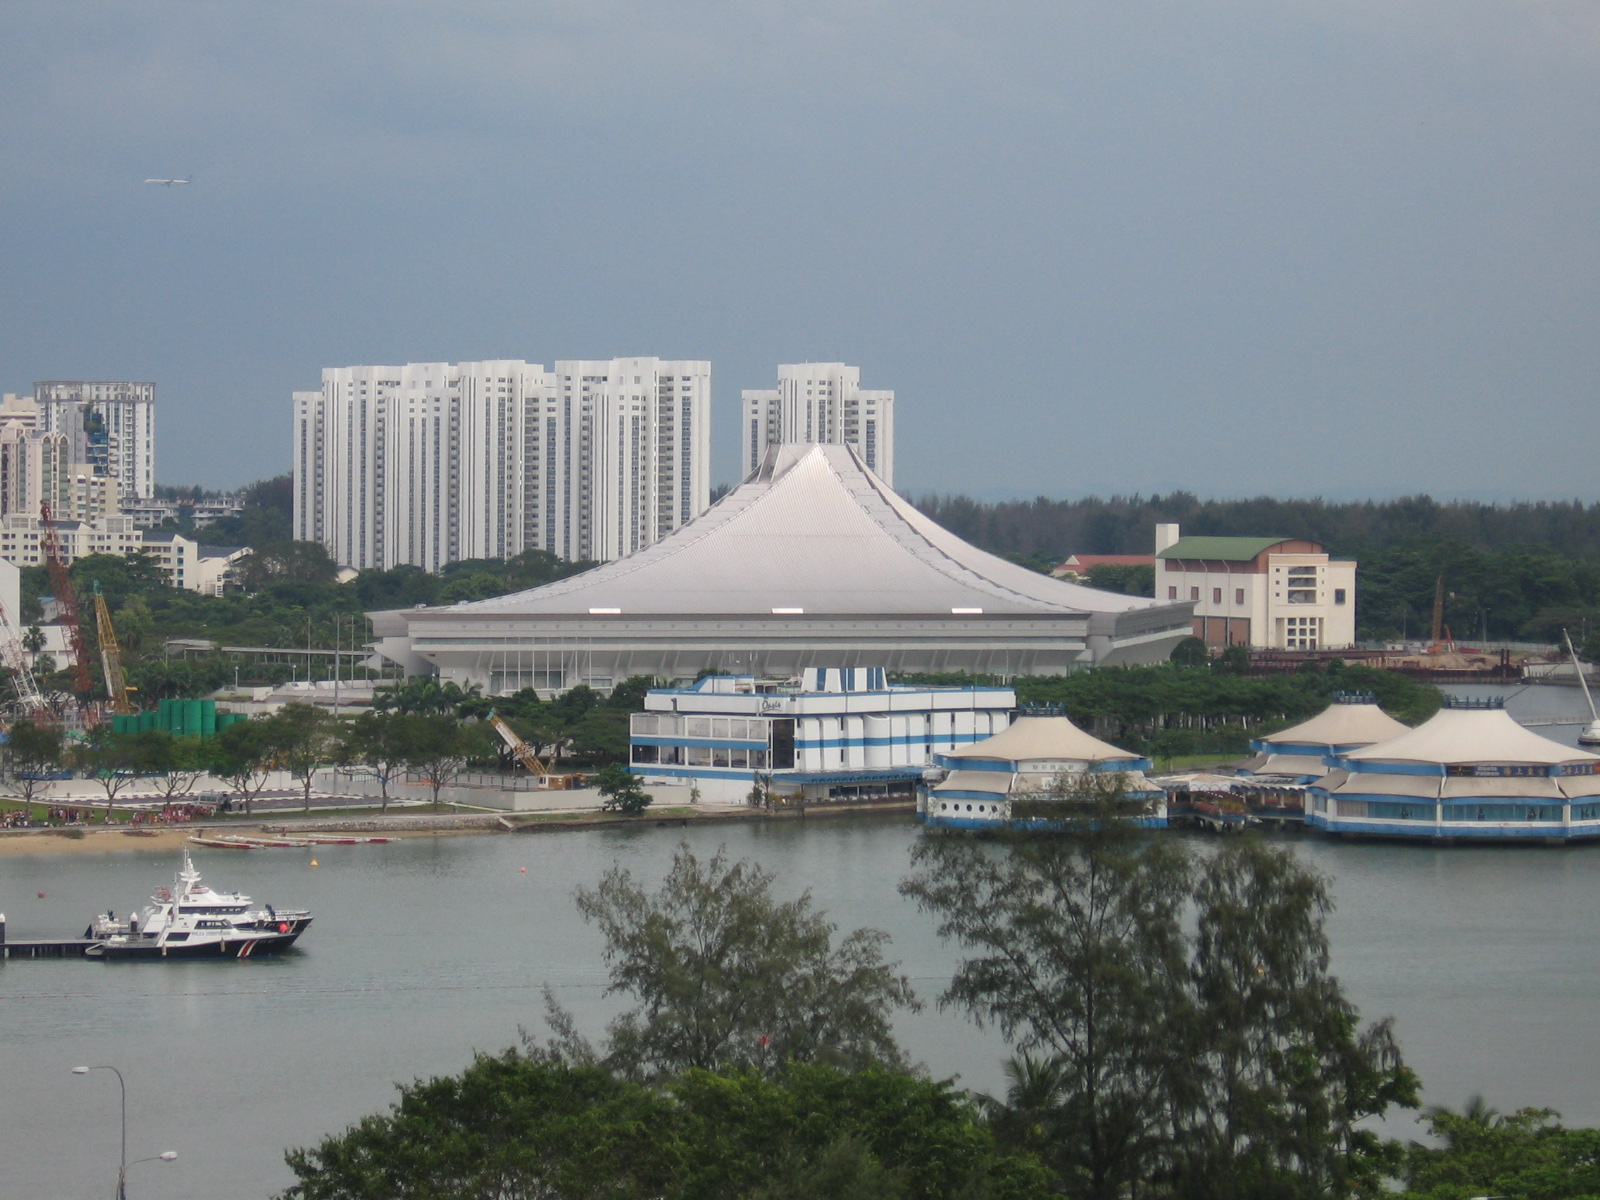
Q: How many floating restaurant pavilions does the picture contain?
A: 3